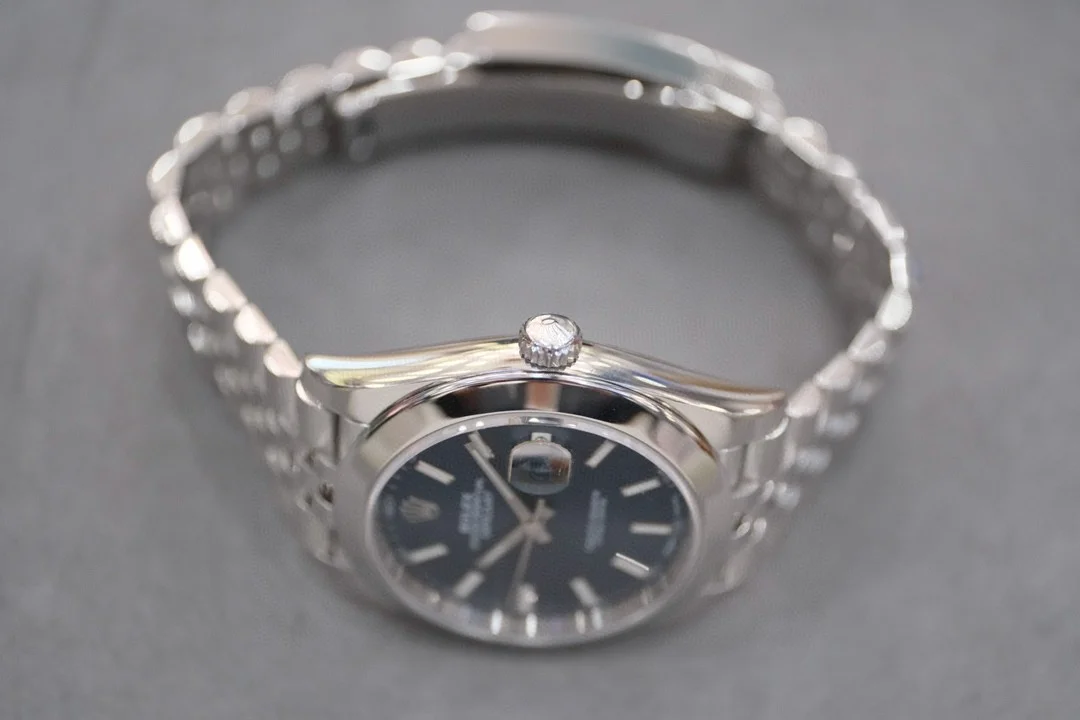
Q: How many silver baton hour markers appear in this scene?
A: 10